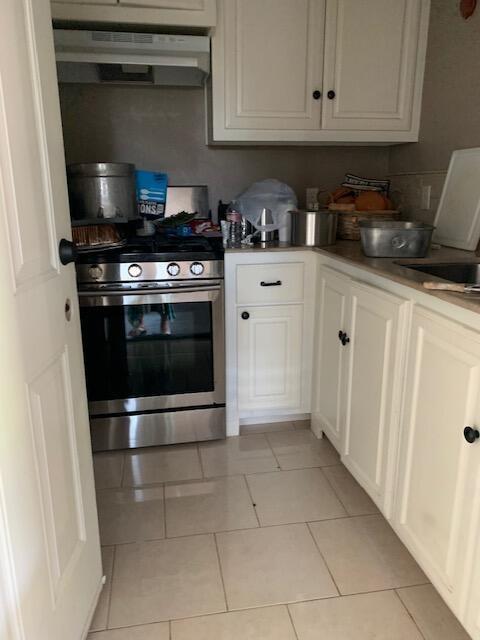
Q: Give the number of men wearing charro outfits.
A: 0